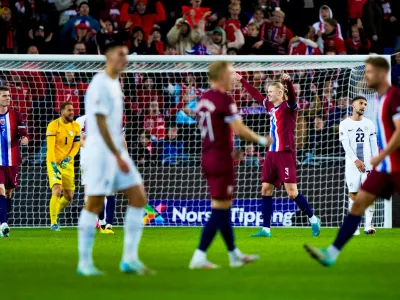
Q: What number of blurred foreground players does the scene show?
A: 3